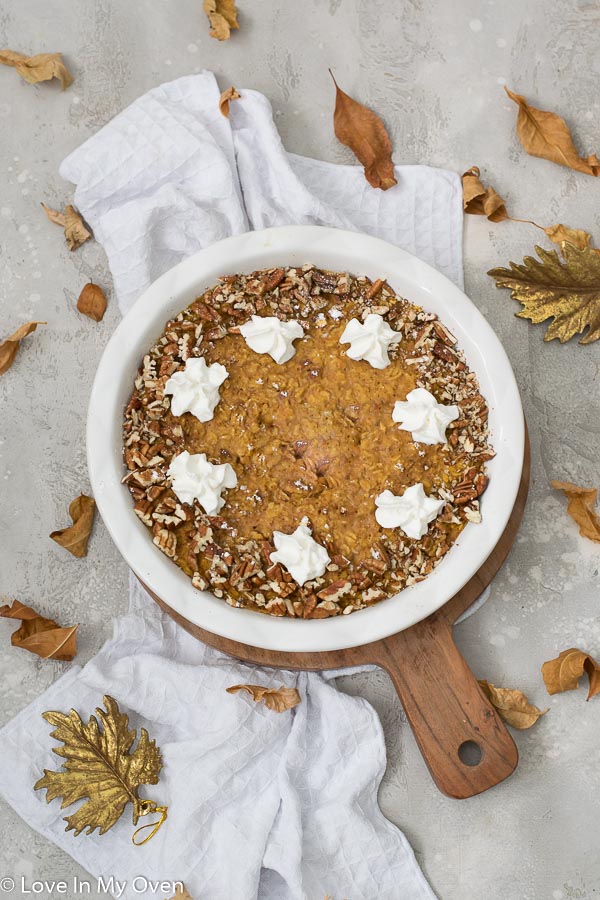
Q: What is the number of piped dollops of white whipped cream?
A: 7